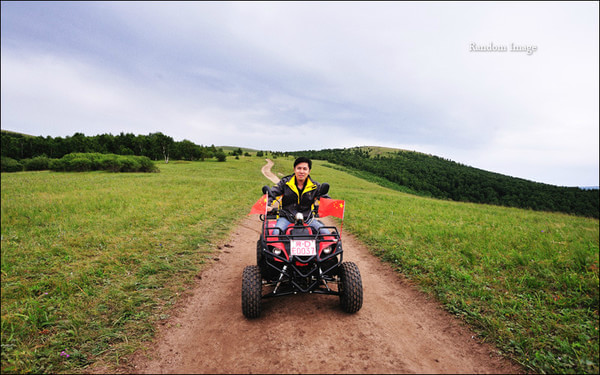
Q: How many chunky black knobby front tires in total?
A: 2